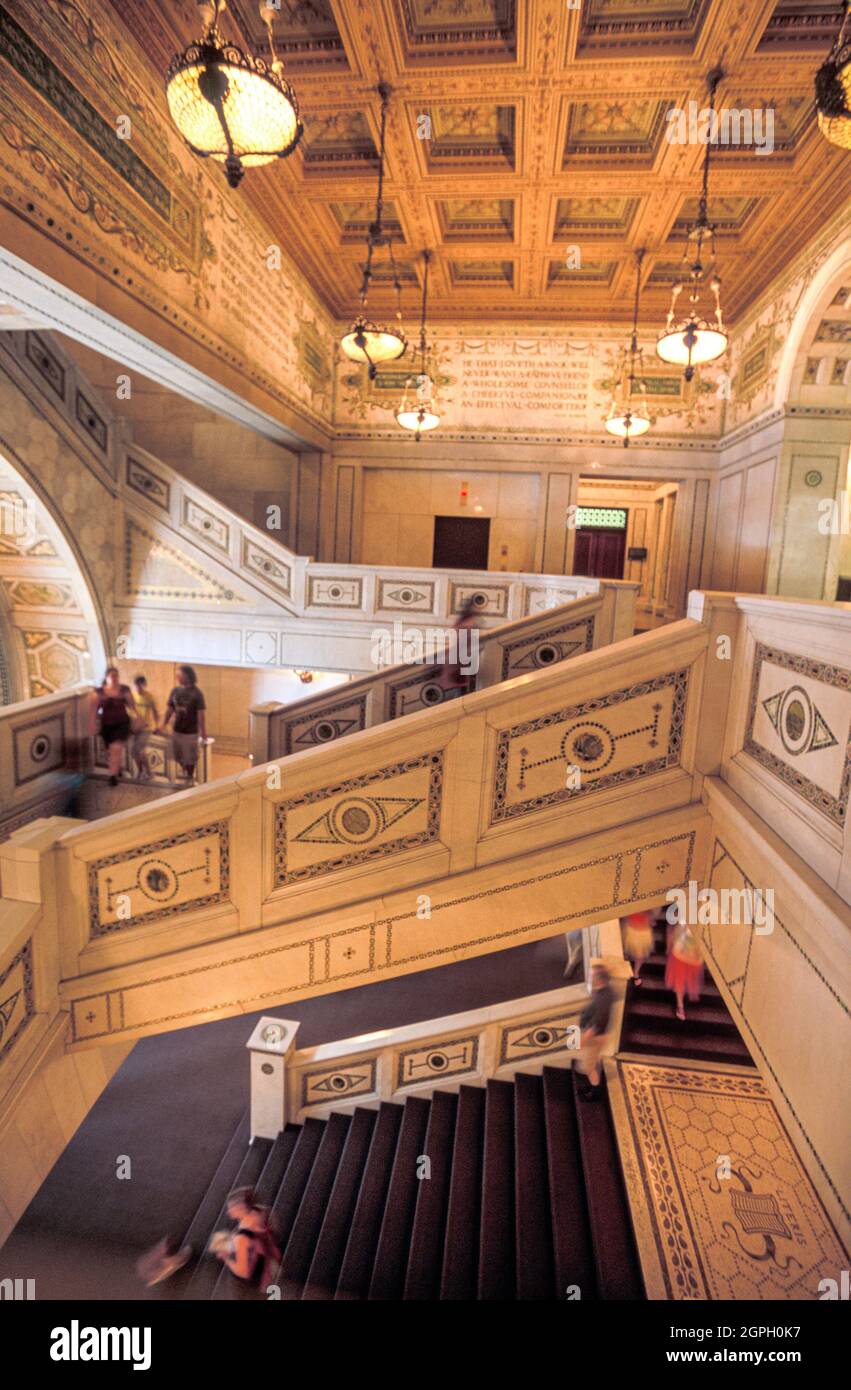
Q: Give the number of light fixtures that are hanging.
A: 6